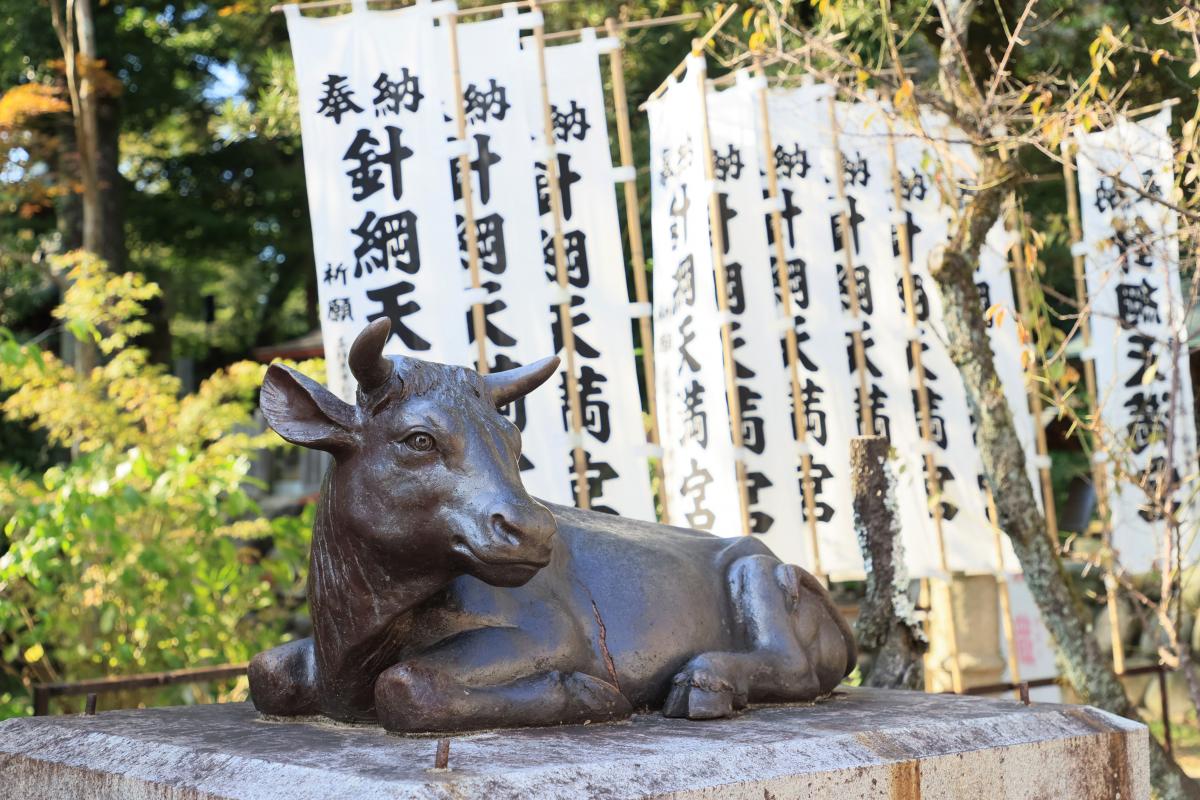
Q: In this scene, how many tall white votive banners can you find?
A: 10